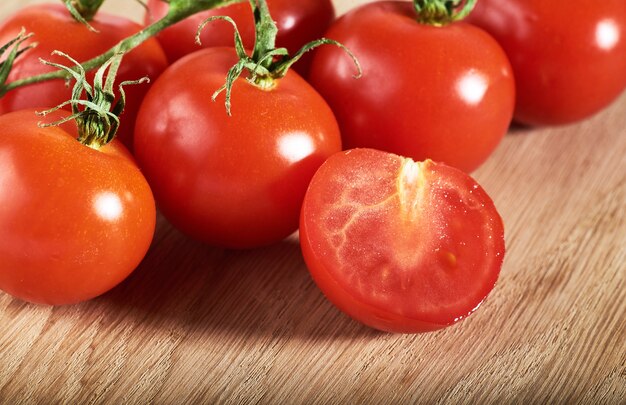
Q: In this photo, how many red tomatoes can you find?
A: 7